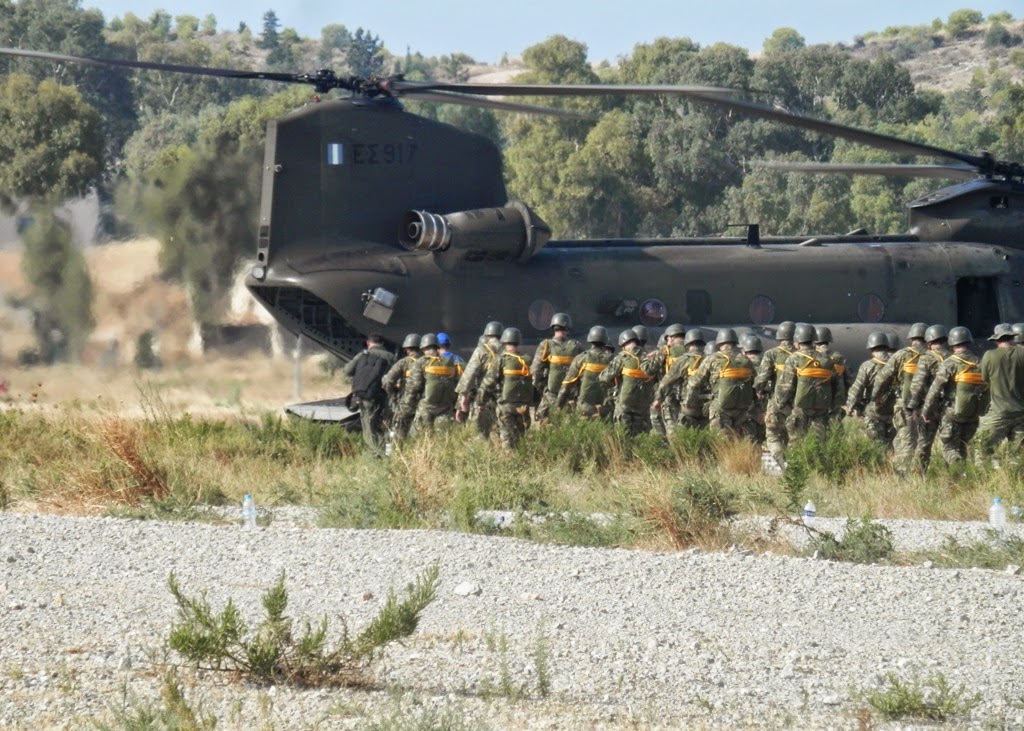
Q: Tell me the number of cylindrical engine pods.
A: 1